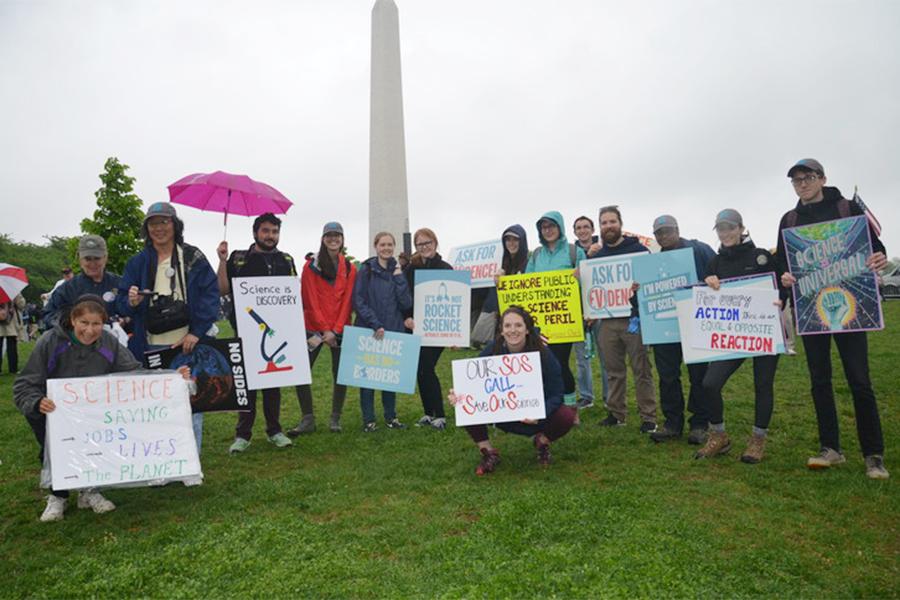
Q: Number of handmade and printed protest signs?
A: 13